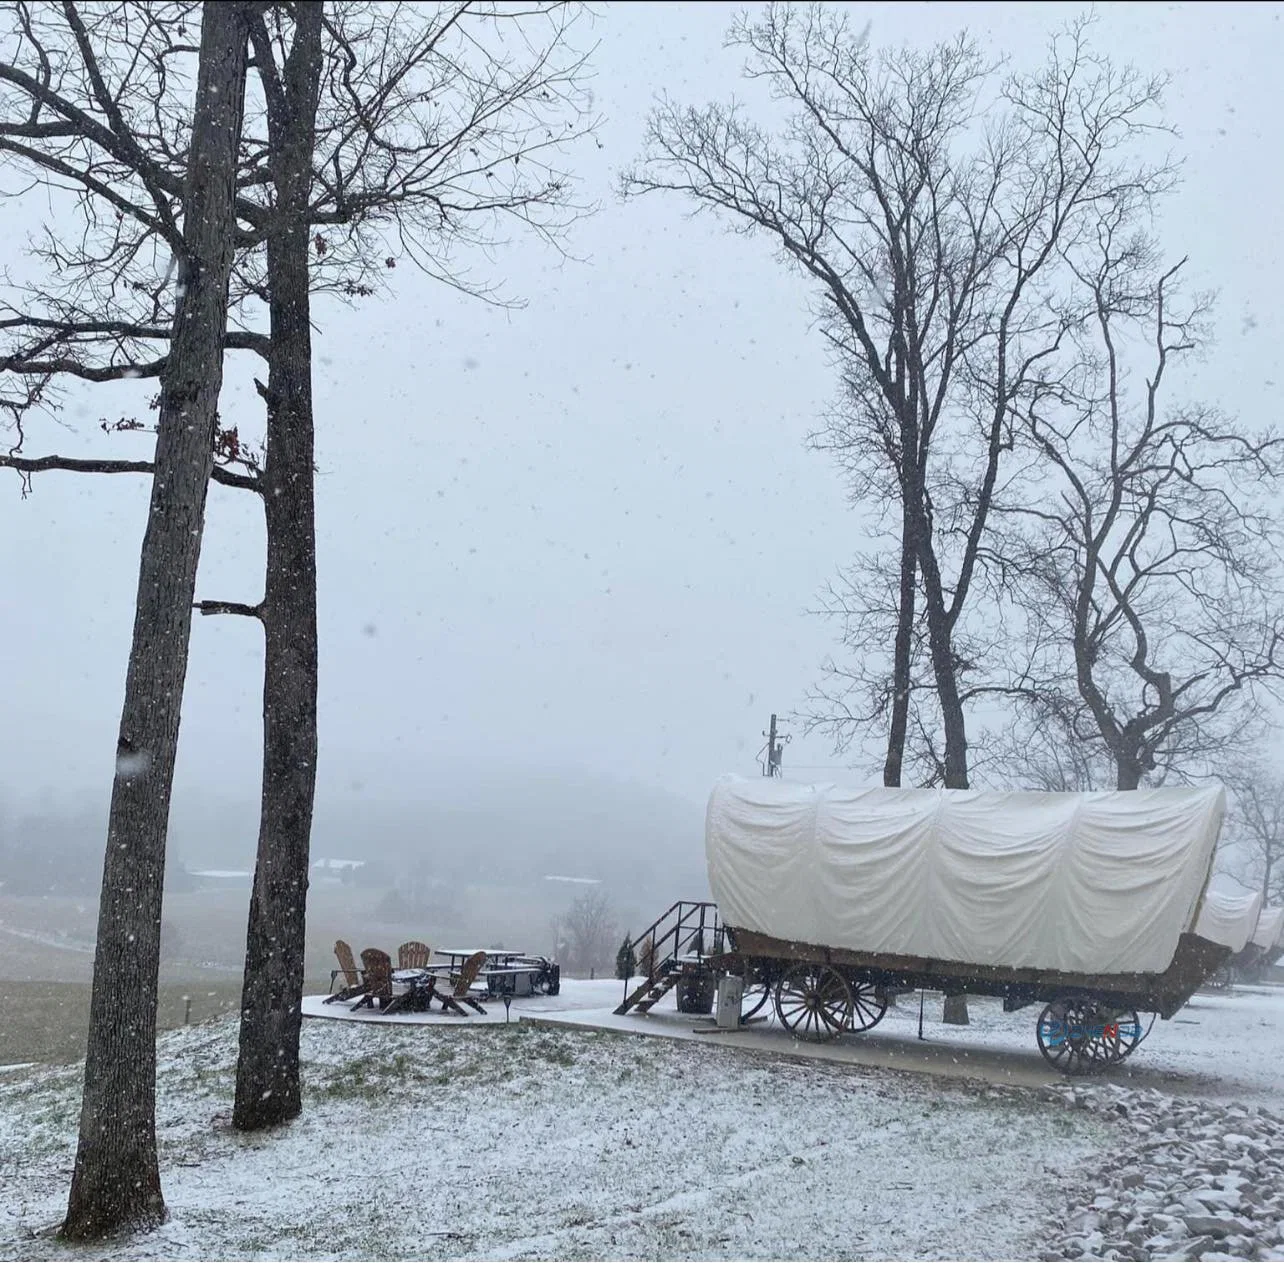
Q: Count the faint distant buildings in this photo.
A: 3